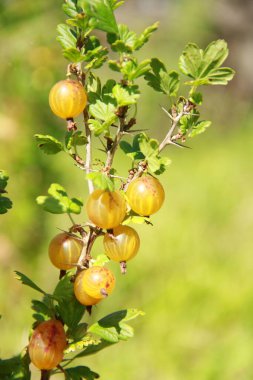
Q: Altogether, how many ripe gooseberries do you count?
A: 8